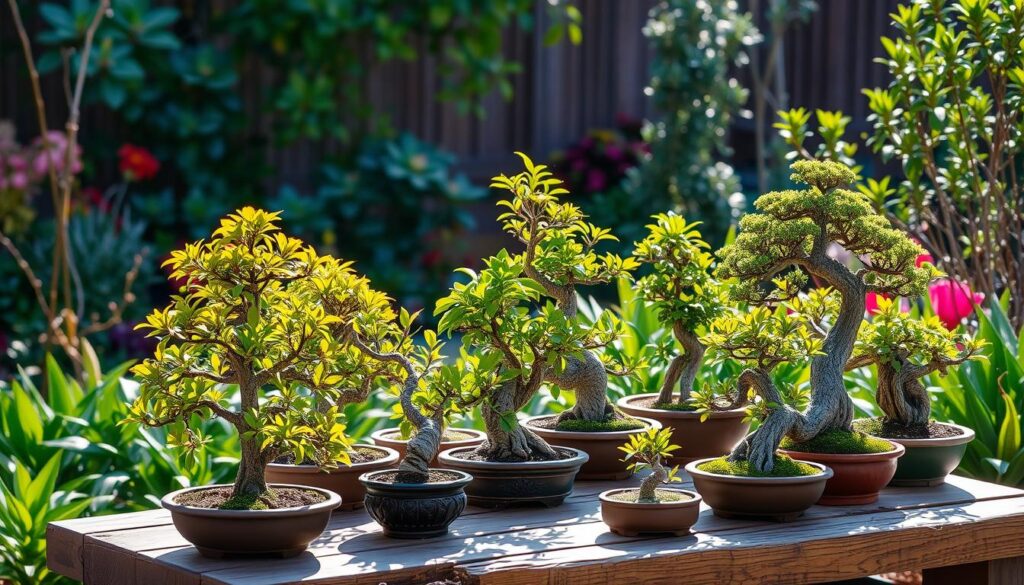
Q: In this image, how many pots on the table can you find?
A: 11